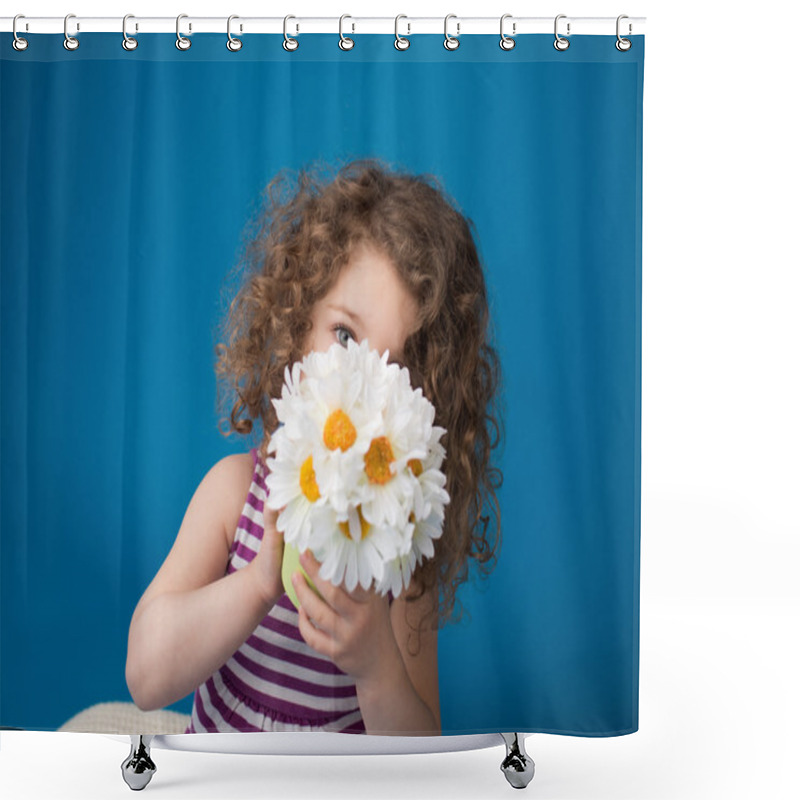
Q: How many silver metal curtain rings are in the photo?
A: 12